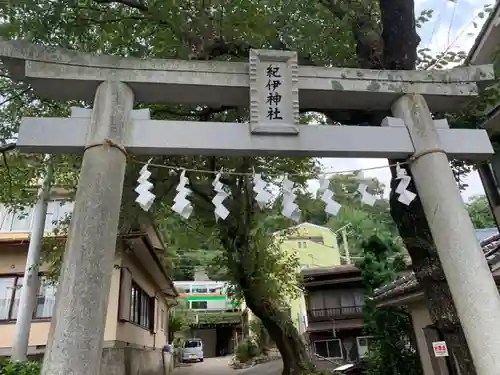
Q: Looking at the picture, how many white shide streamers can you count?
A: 8